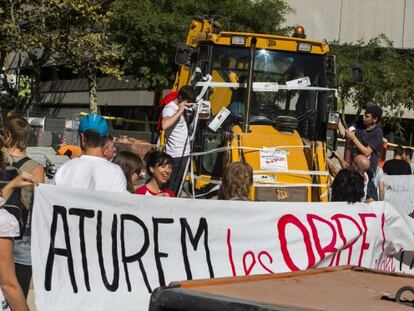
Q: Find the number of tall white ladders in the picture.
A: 0